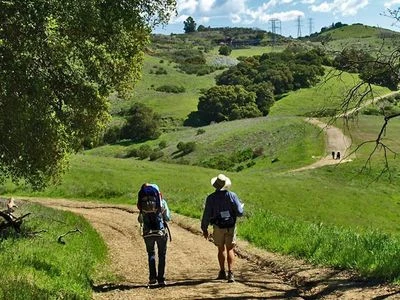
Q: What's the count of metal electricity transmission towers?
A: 3